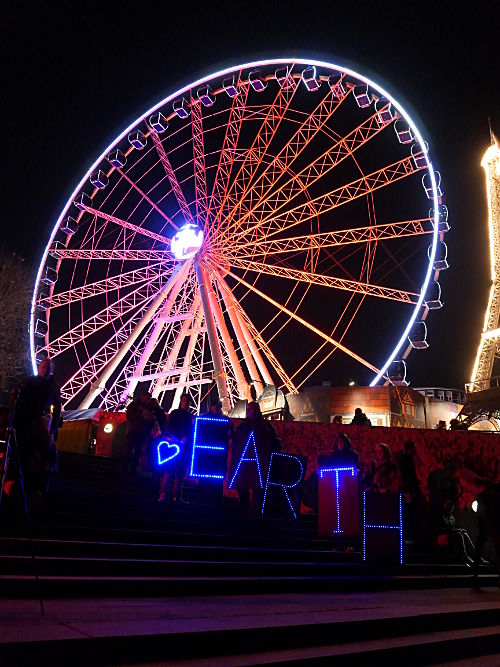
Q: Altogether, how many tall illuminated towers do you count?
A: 1